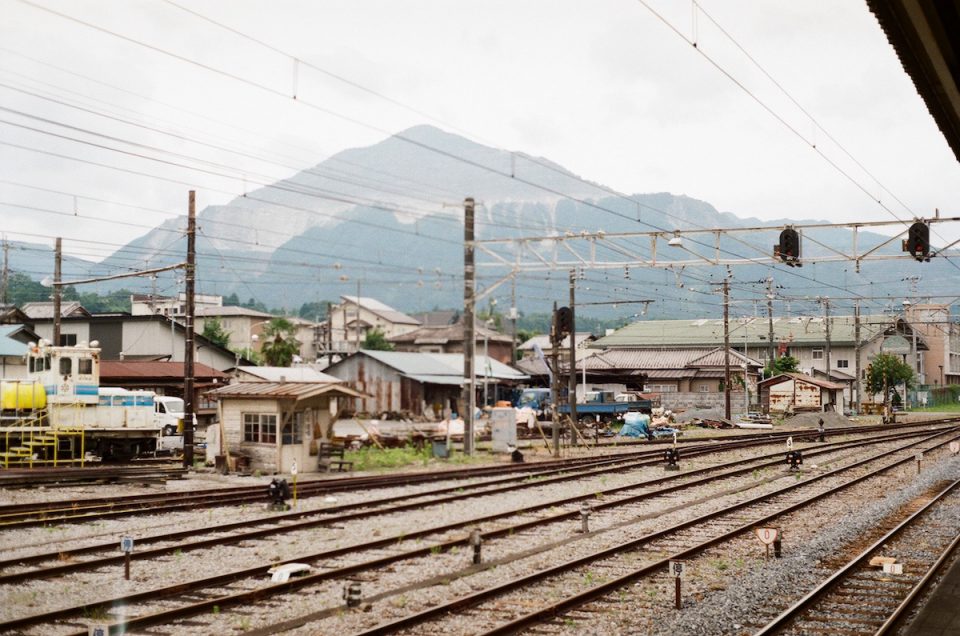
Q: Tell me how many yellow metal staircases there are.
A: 1